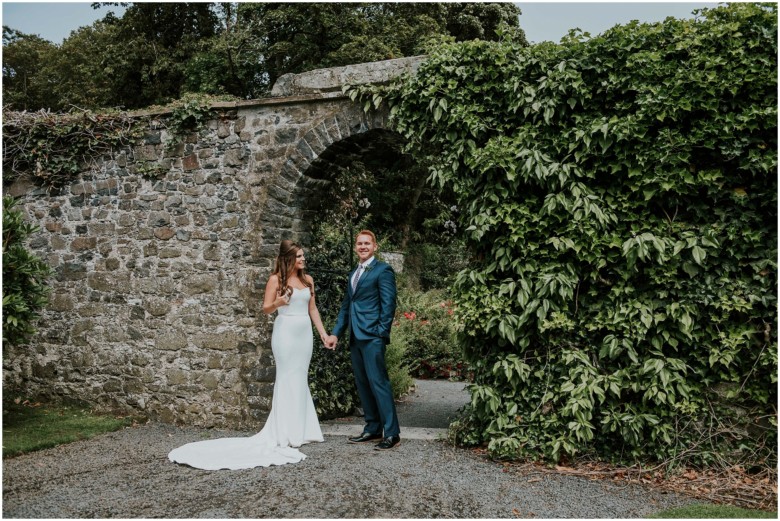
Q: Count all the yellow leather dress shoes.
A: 0